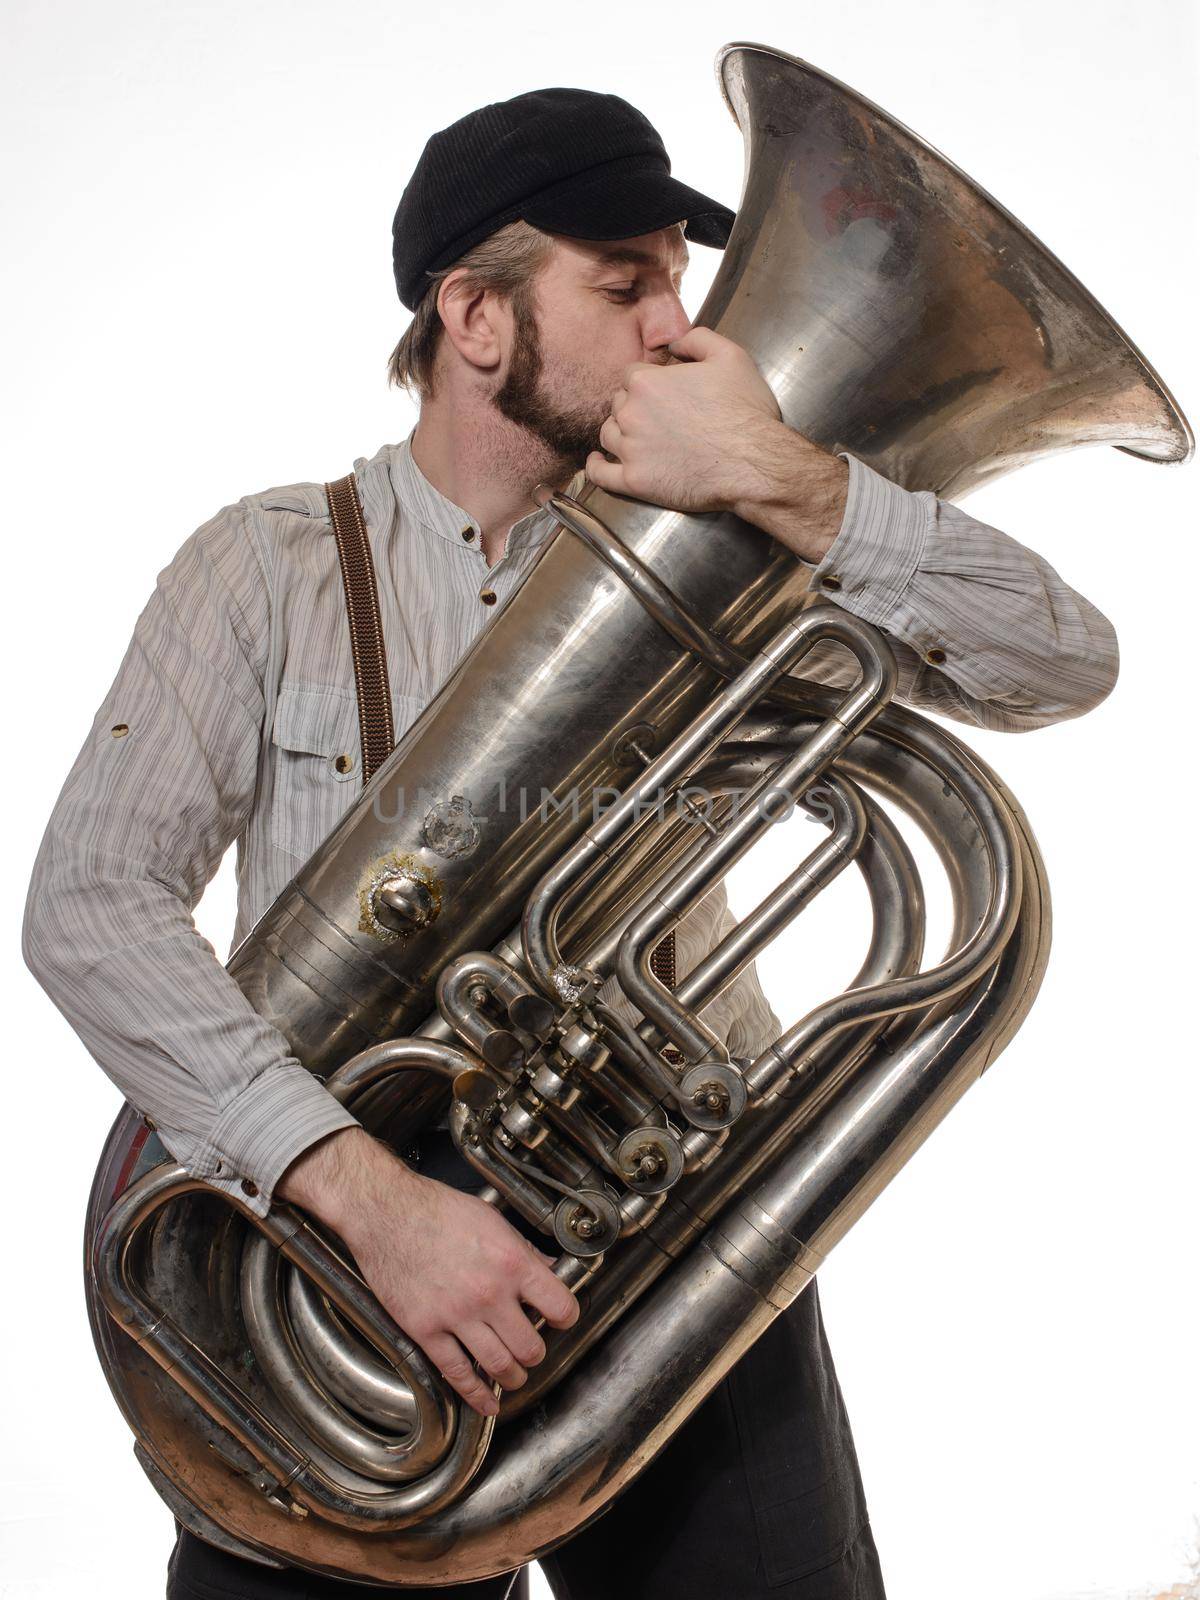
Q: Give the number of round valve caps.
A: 3